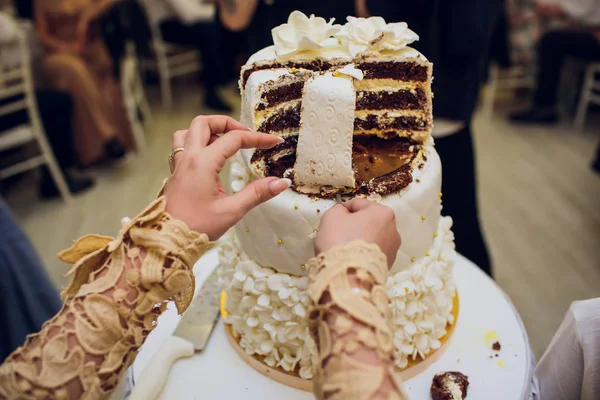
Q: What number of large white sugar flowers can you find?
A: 2